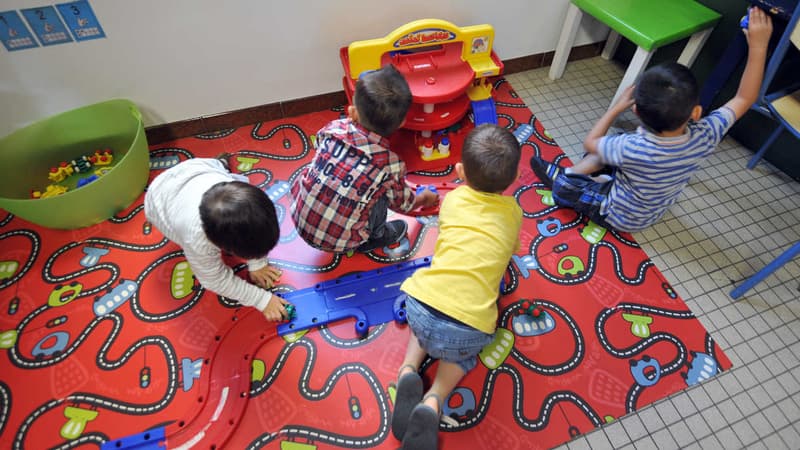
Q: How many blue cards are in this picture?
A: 3